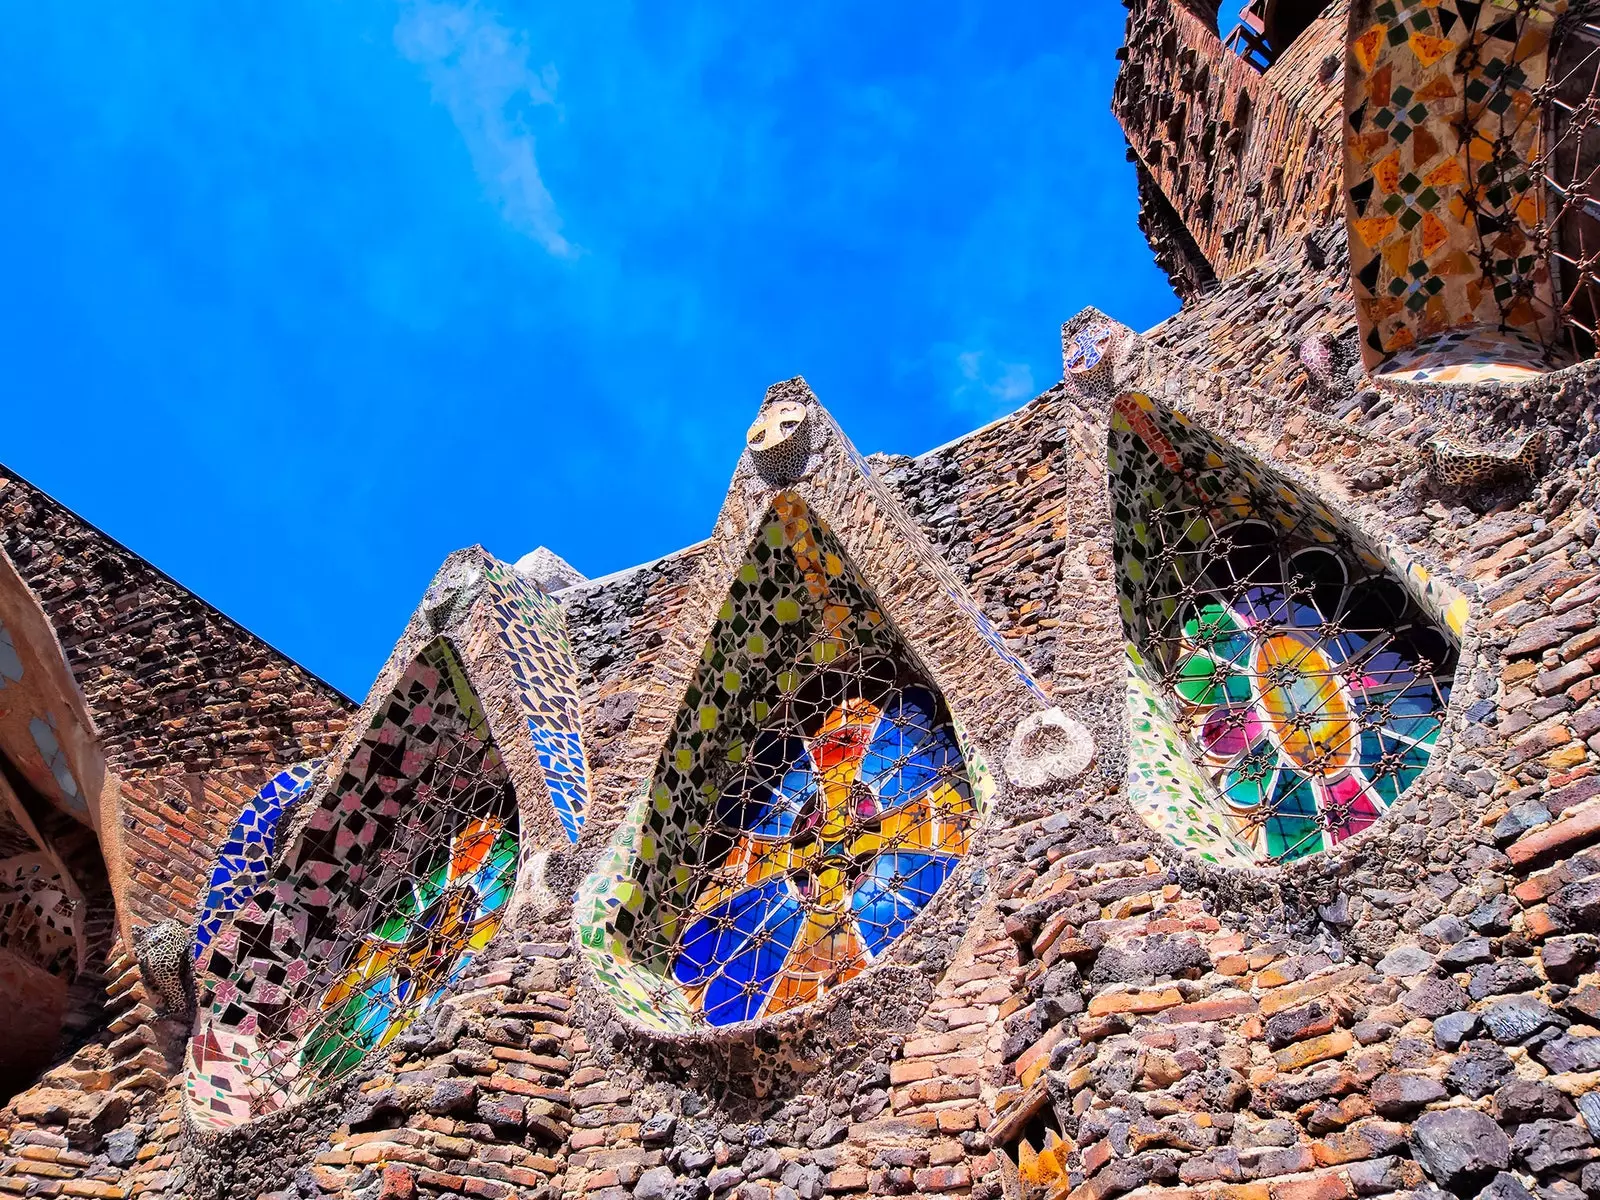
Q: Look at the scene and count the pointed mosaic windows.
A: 3